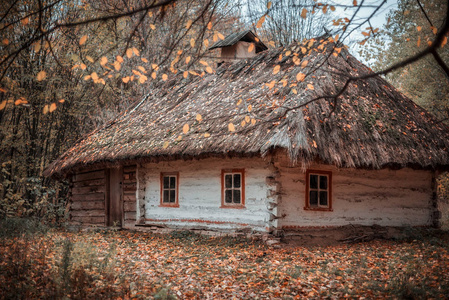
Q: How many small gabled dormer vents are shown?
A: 1